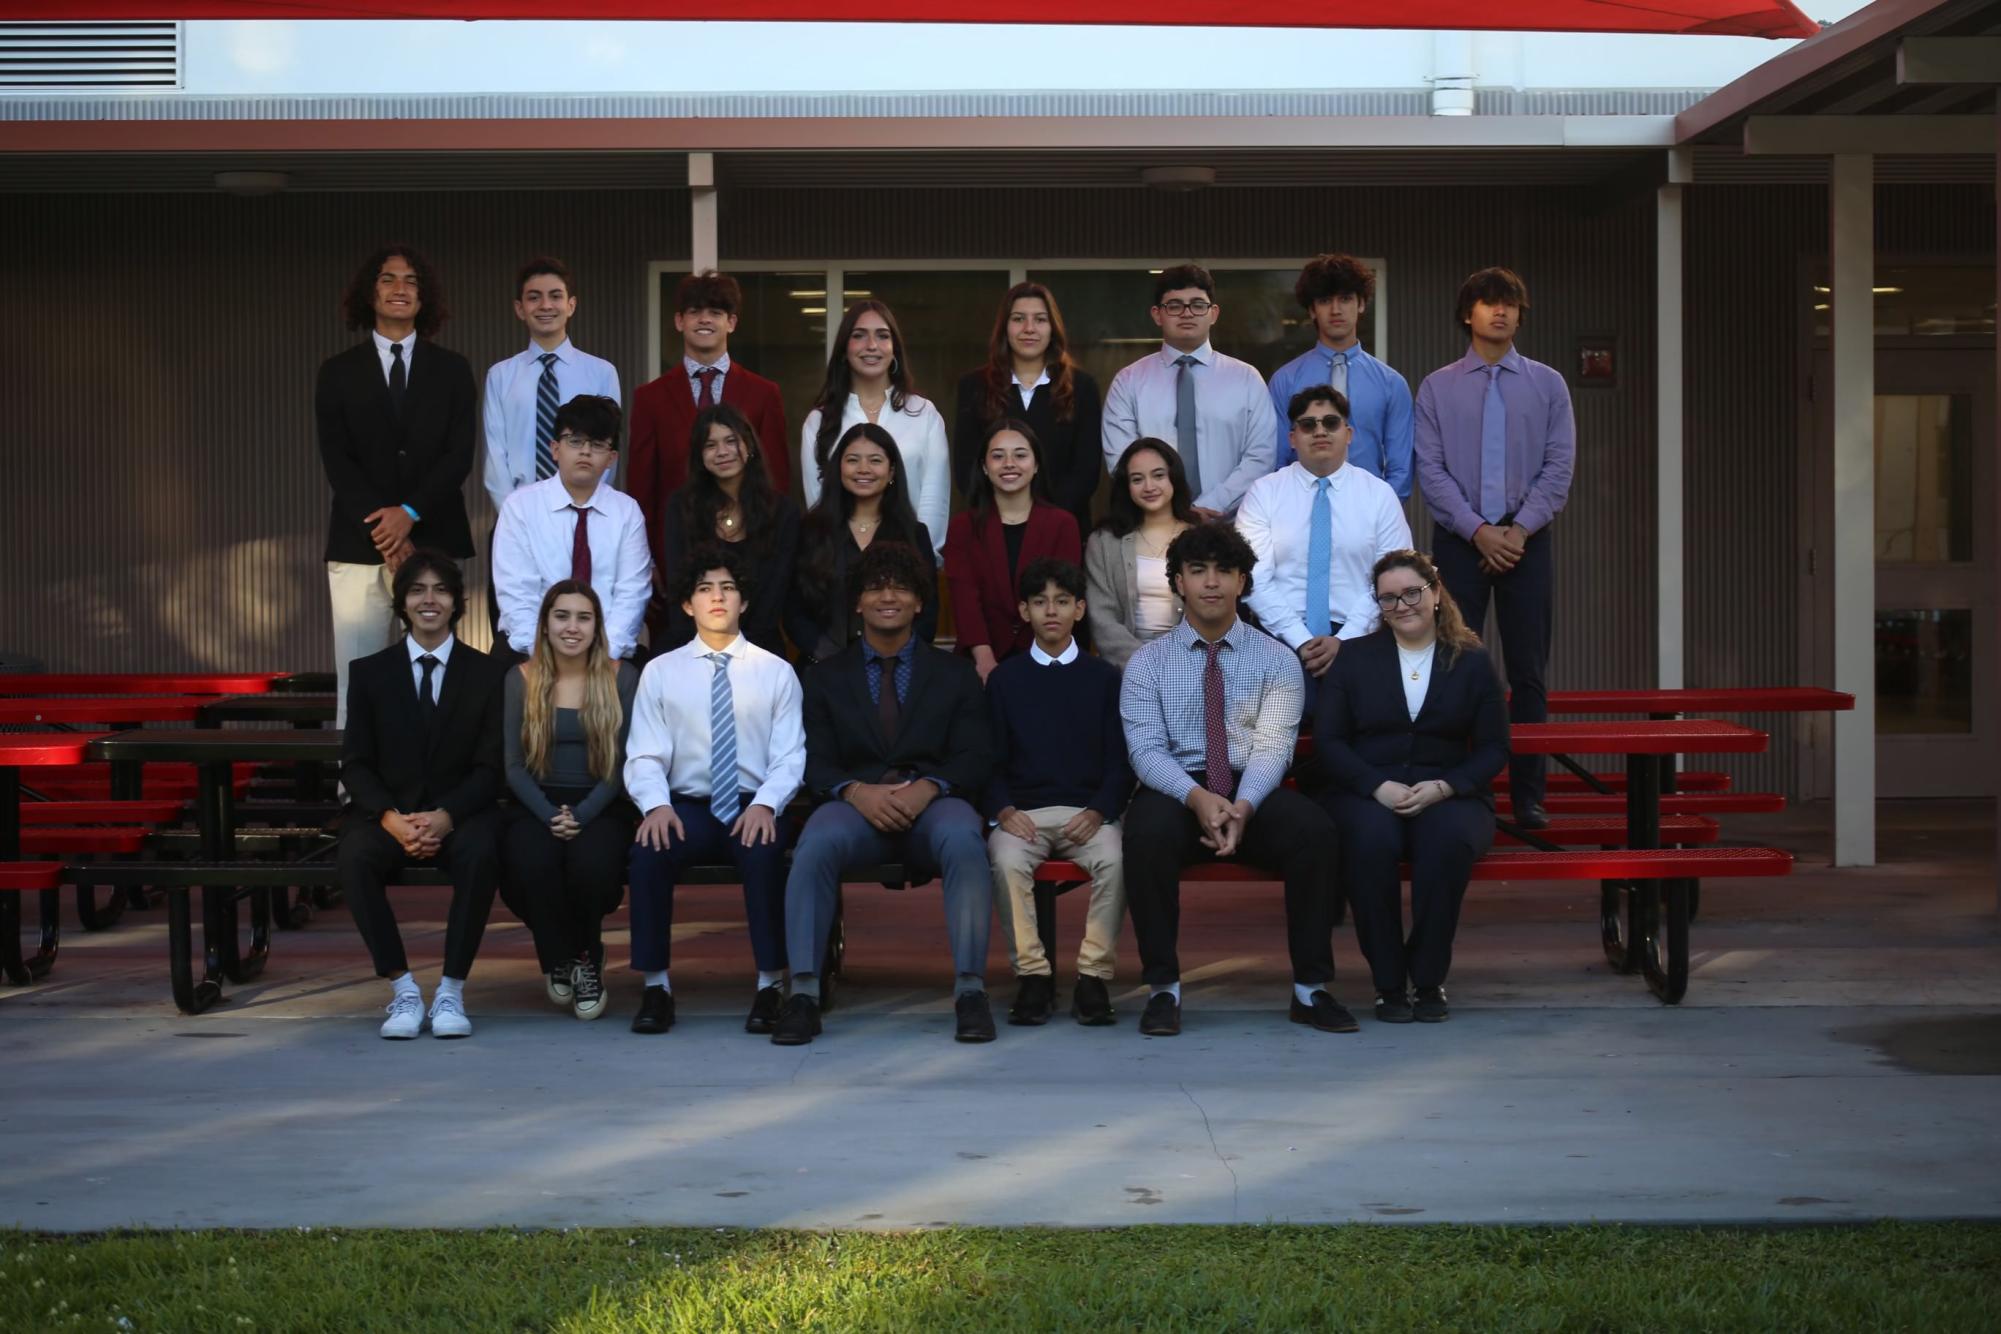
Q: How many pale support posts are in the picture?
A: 3